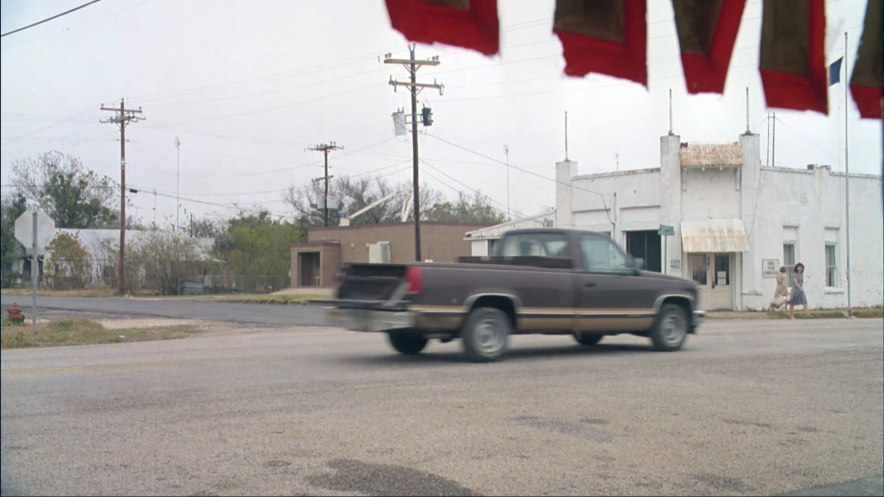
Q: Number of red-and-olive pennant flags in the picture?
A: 5